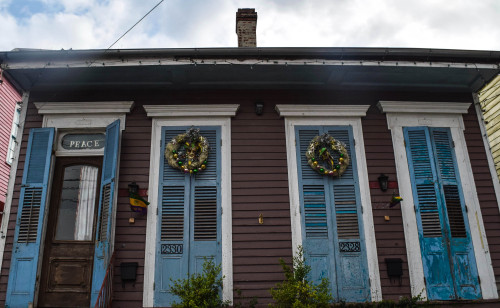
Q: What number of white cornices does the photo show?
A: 4